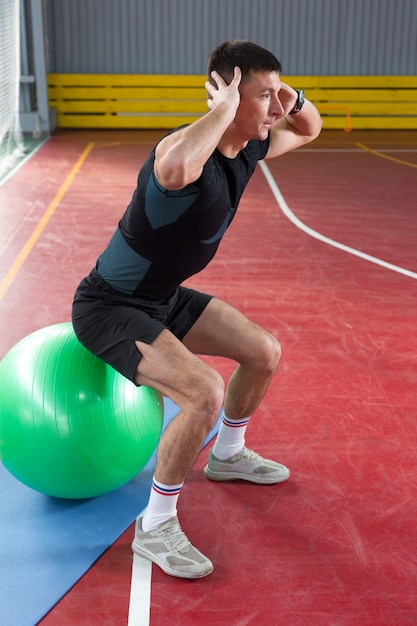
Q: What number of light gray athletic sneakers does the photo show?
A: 2